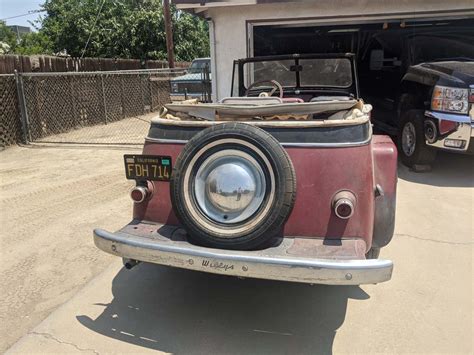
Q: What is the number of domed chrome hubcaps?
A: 1